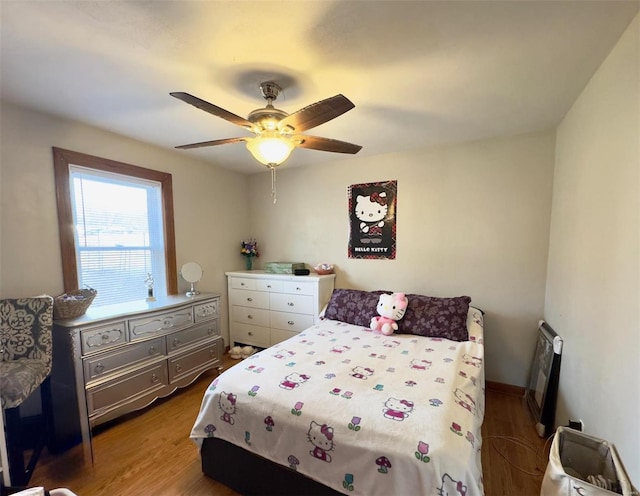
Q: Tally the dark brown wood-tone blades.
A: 4